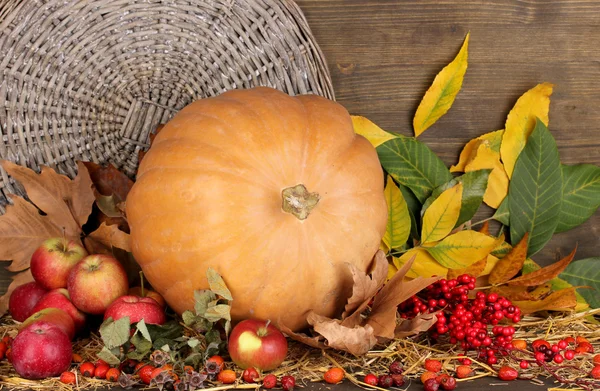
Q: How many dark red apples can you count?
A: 2